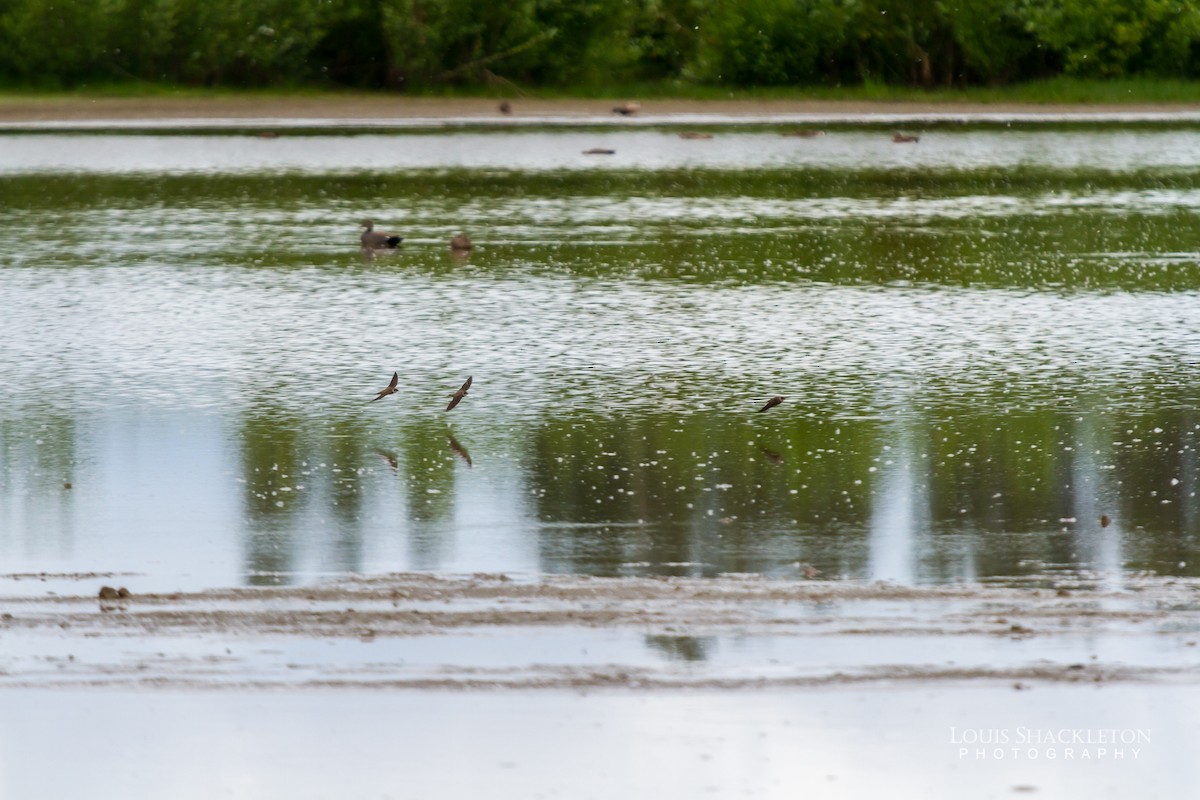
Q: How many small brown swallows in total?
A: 3